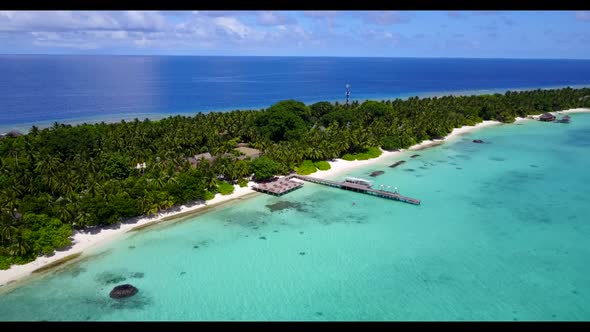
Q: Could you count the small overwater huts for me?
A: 2